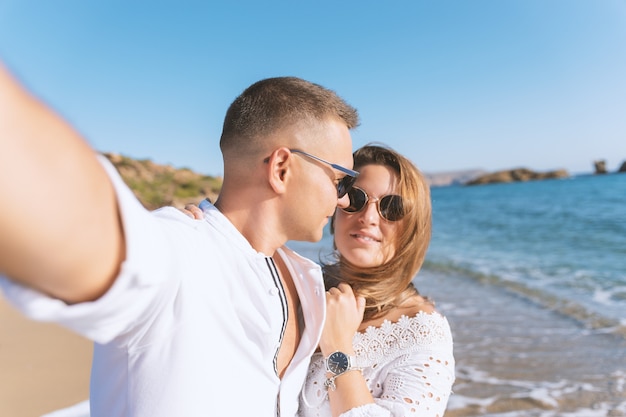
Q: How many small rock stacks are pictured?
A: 2